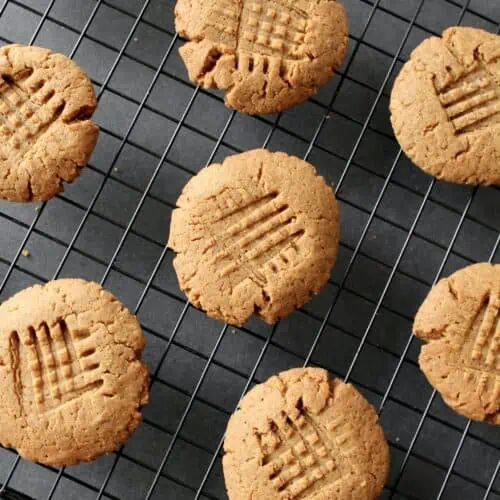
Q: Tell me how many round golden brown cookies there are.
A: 7